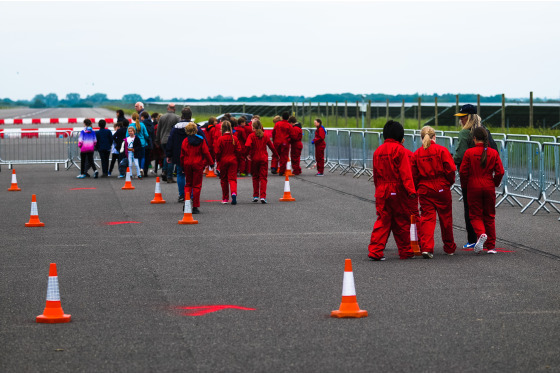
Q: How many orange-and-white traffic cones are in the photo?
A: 11